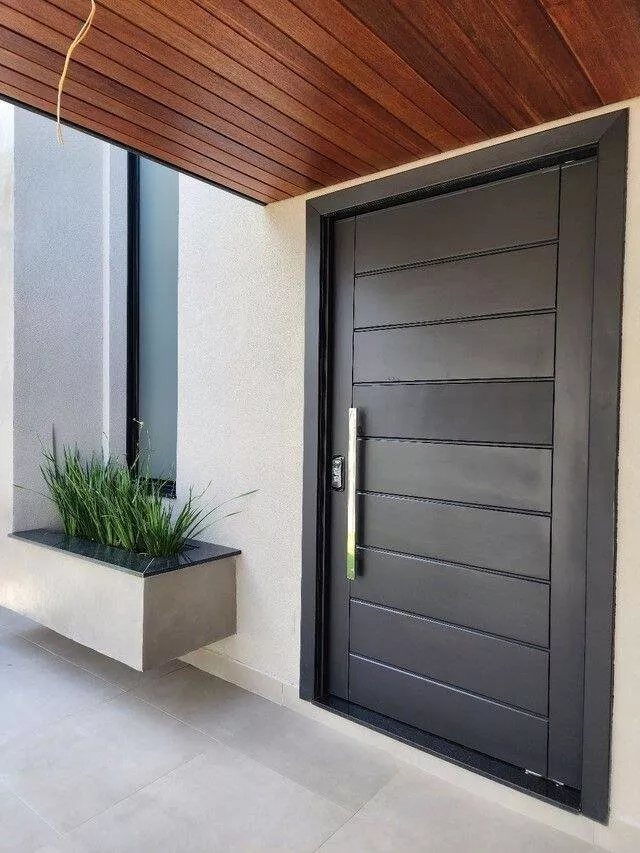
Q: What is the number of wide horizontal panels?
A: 9